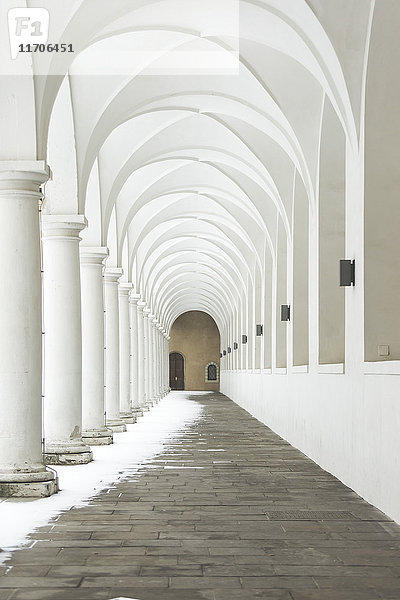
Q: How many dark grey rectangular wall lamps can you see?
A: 8